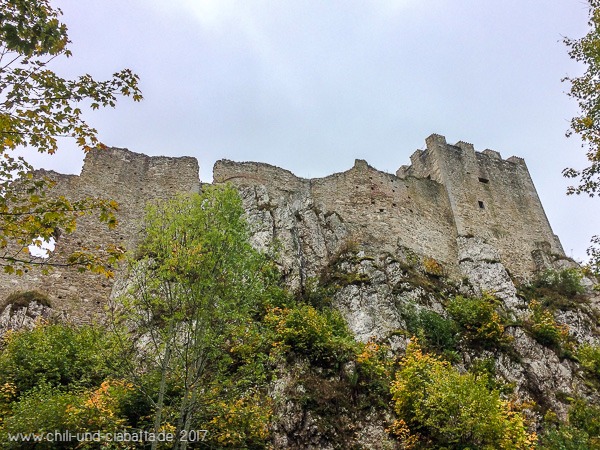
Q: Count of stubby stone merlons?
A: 6